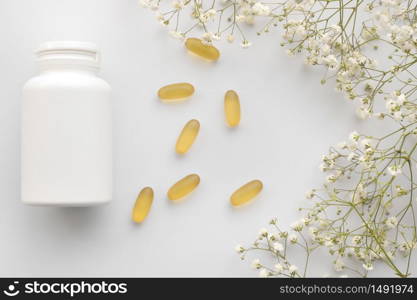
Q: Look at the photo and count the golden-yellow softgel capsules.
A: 7